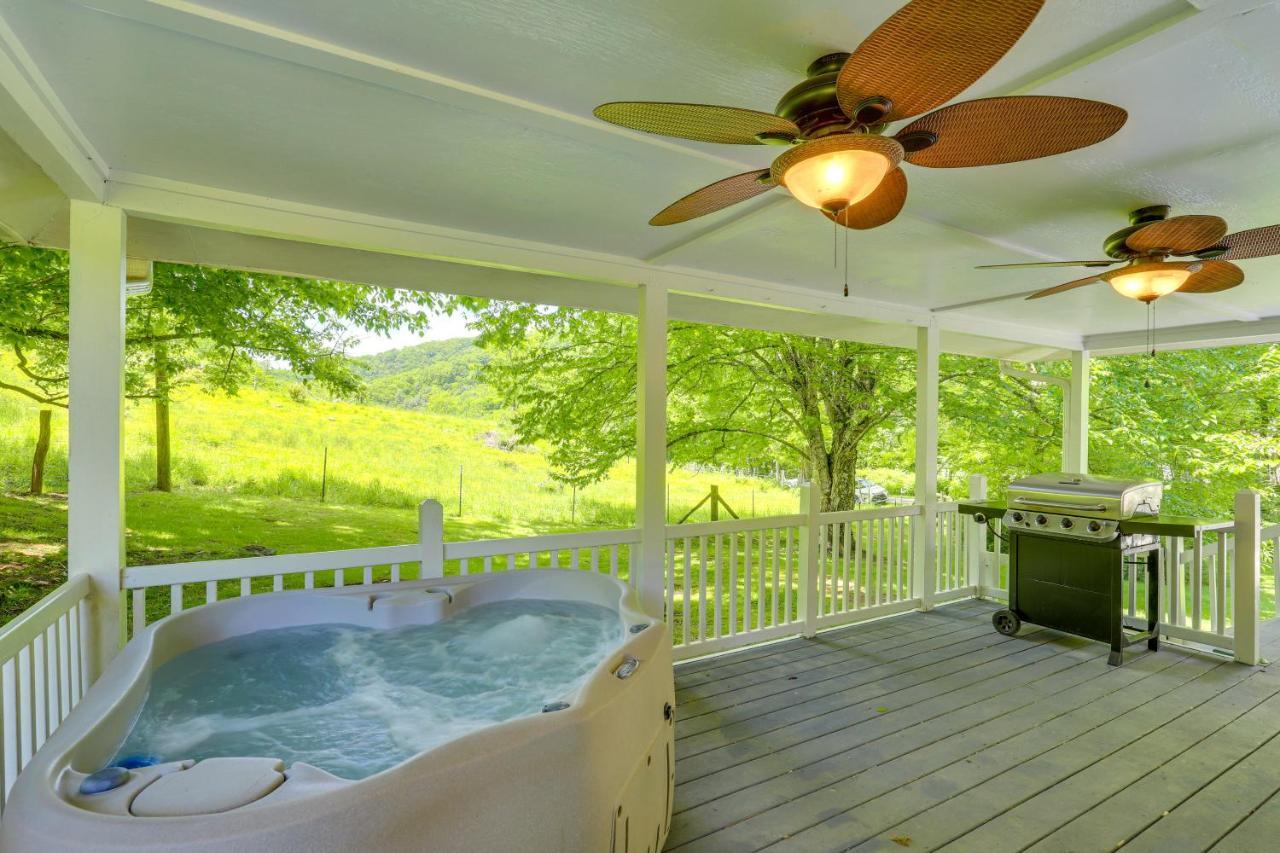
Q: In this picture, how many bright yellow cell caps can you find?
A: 0